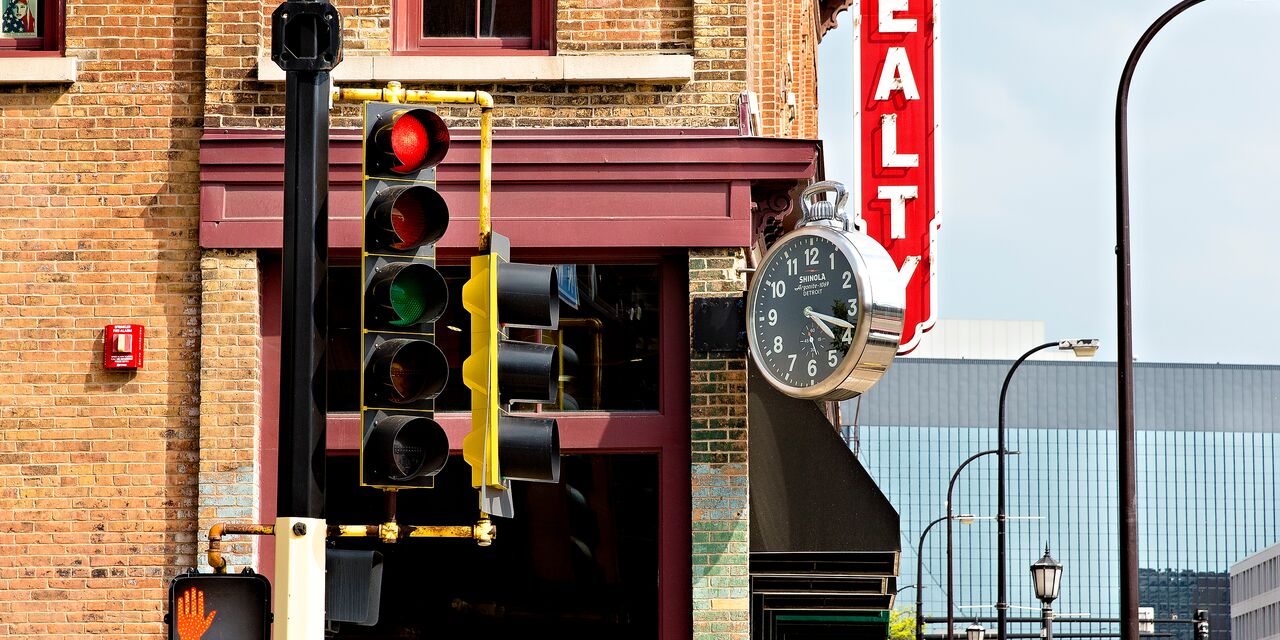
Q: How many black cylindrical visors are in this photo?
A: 8